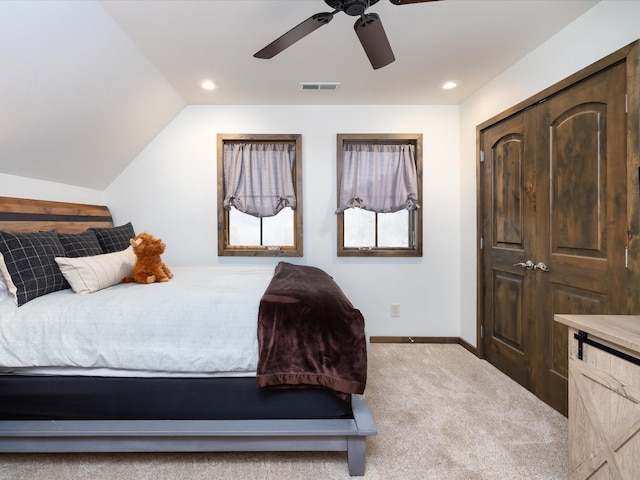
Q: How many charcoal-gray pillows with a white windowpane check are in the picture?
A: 3